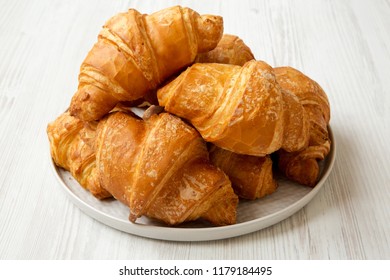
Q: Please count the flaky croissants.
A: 7